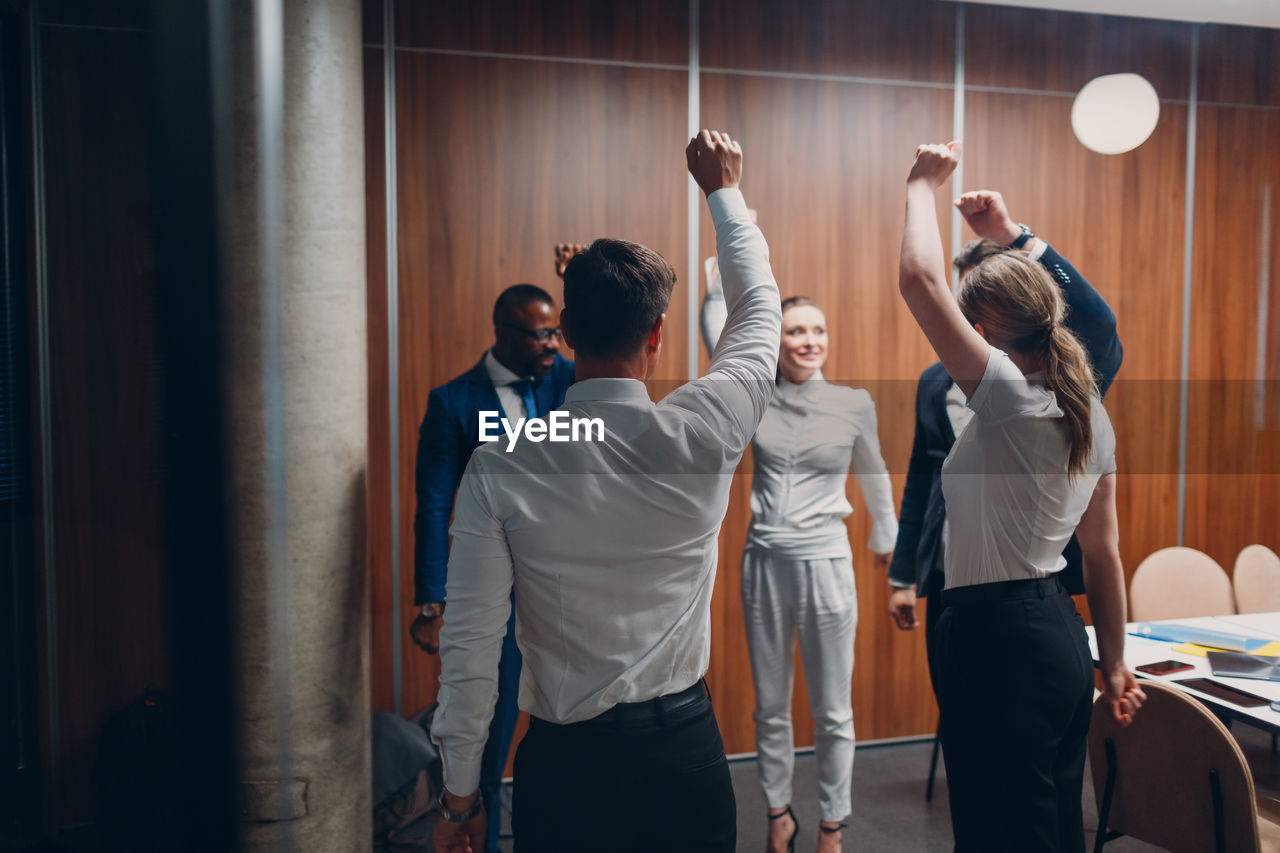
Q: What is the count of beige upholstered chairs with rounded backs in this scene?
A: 3